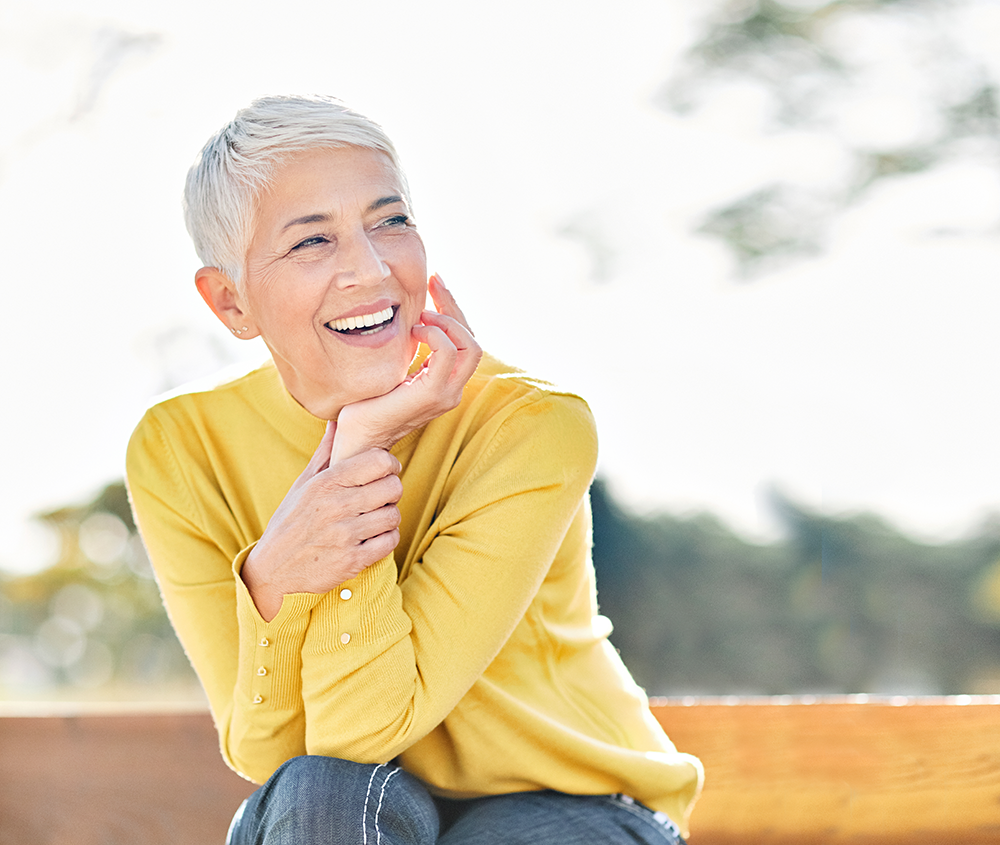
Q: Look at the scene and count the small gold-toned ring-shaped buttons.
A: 3